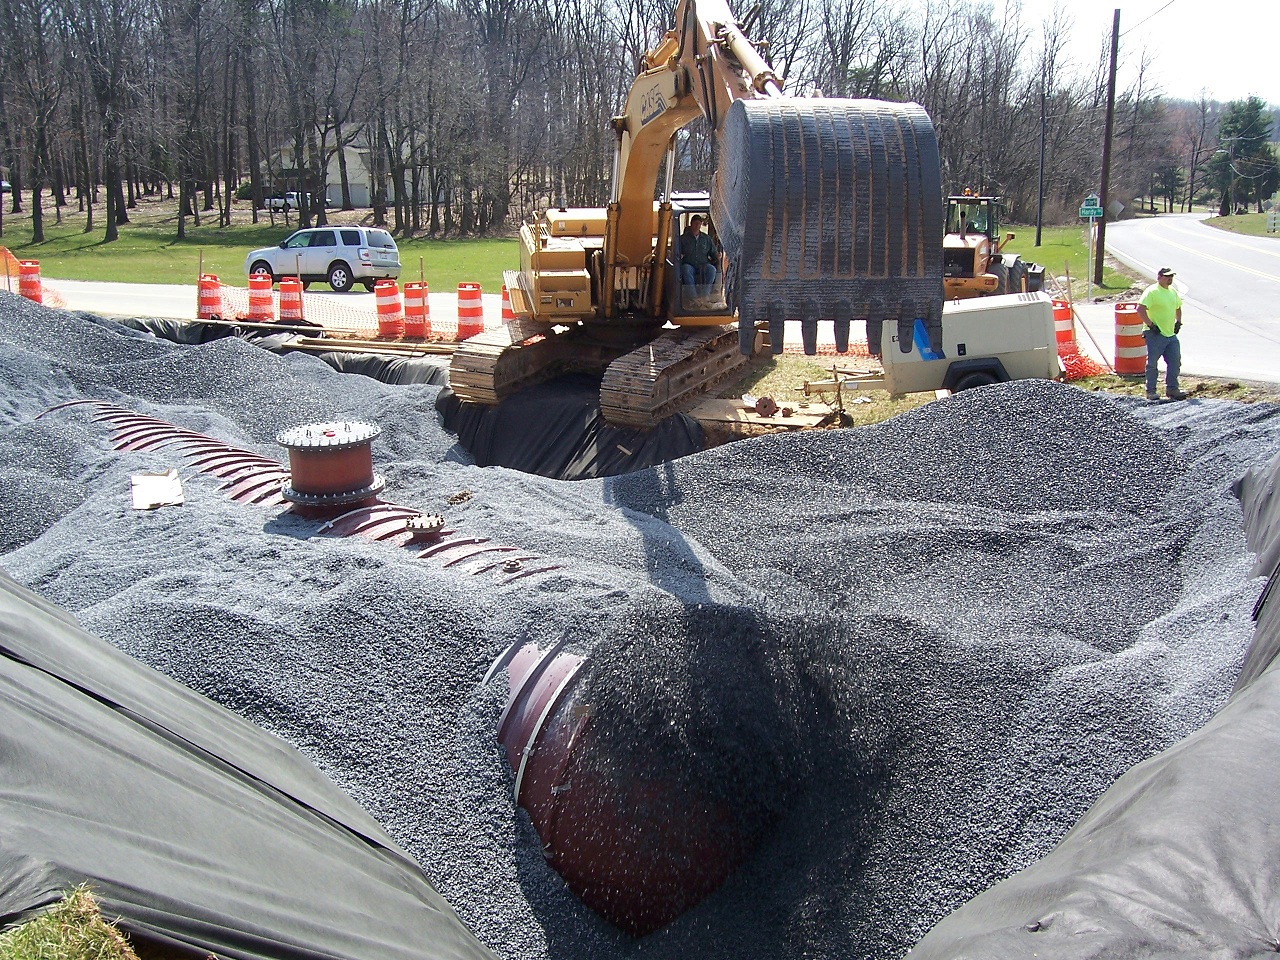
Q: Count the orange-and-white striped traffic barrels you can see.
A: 10